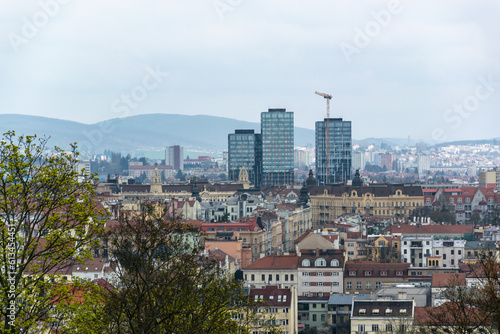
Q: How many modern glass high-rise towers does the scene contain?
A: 3